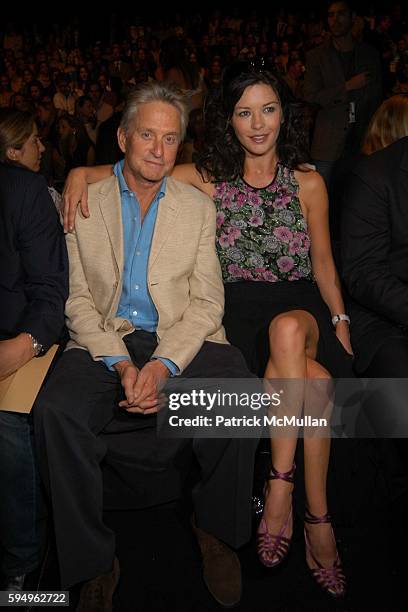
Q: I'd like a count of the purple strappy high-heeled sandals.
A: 2